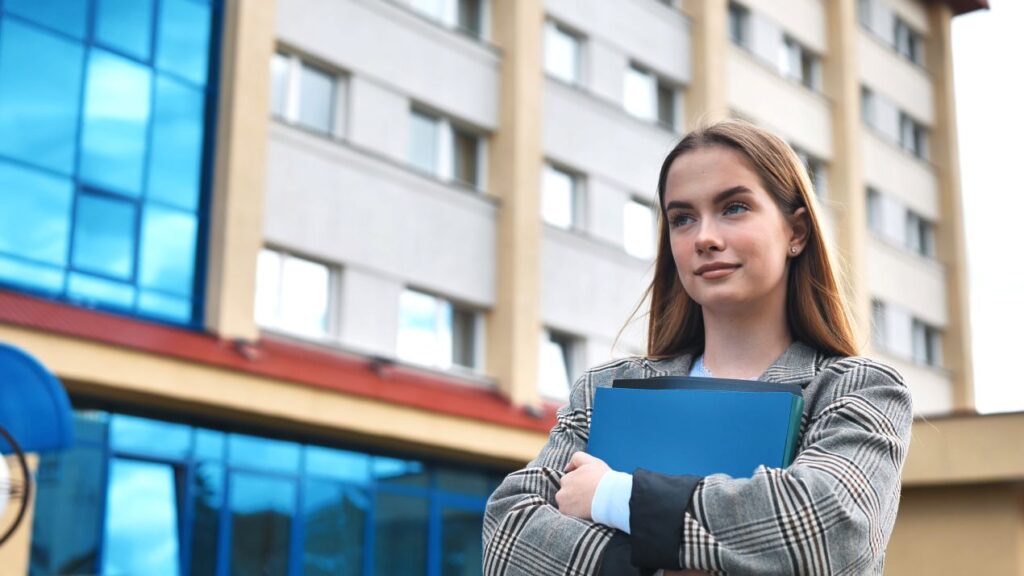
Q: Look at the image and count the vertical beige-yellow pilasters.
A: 5